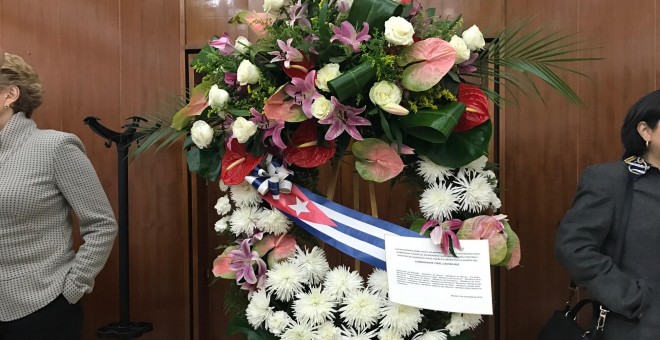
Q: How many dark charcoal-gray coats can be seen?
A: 1